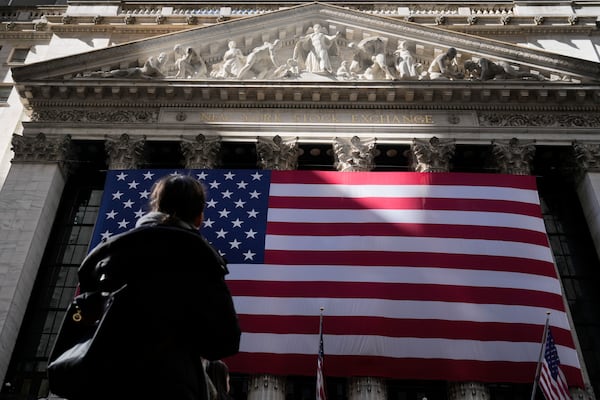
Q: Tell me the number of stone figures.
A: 11